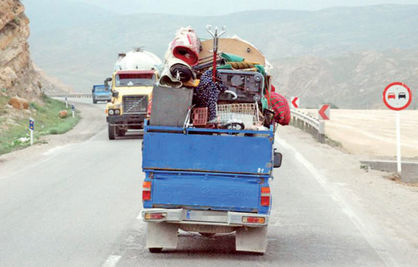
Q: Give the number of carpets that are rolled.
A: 3